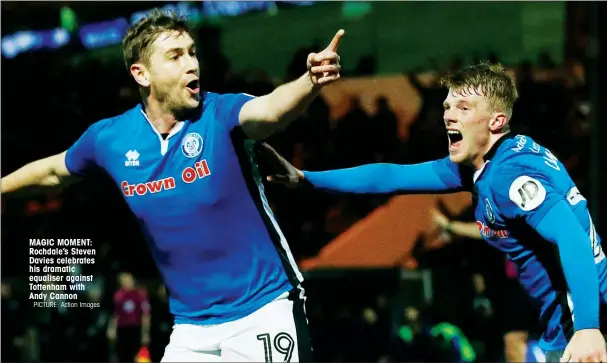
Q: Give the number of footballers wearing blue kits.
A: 2